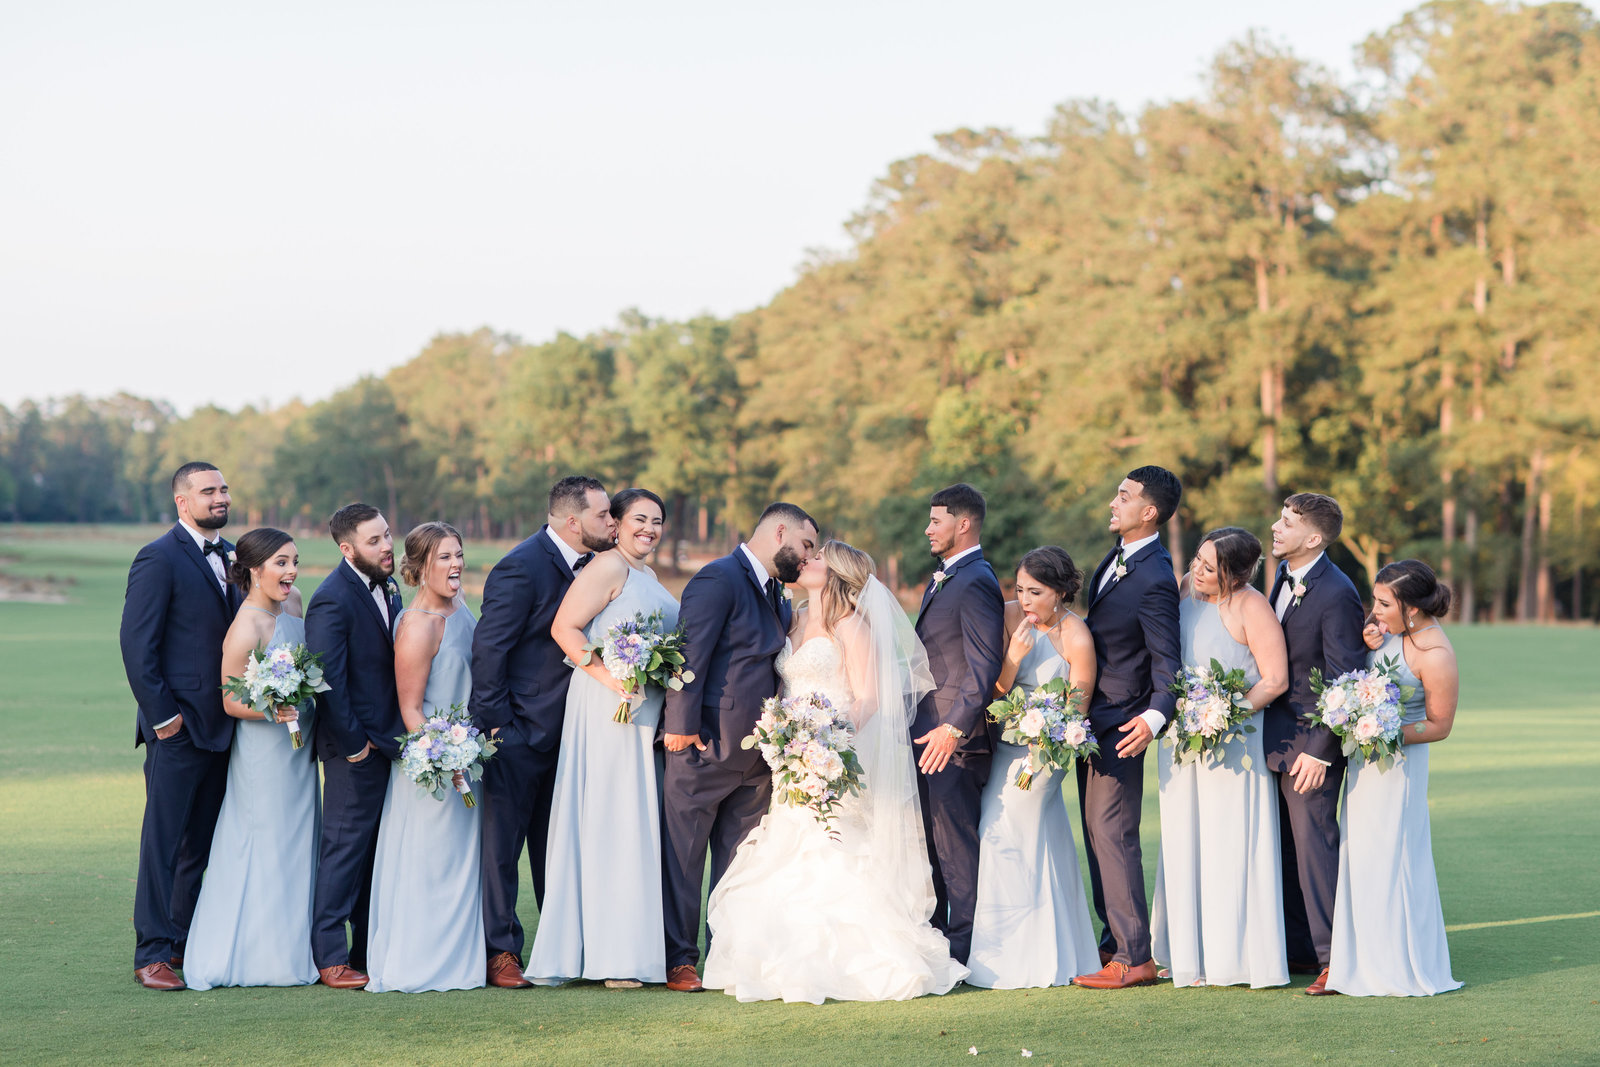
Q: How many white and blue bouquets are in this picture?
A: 7